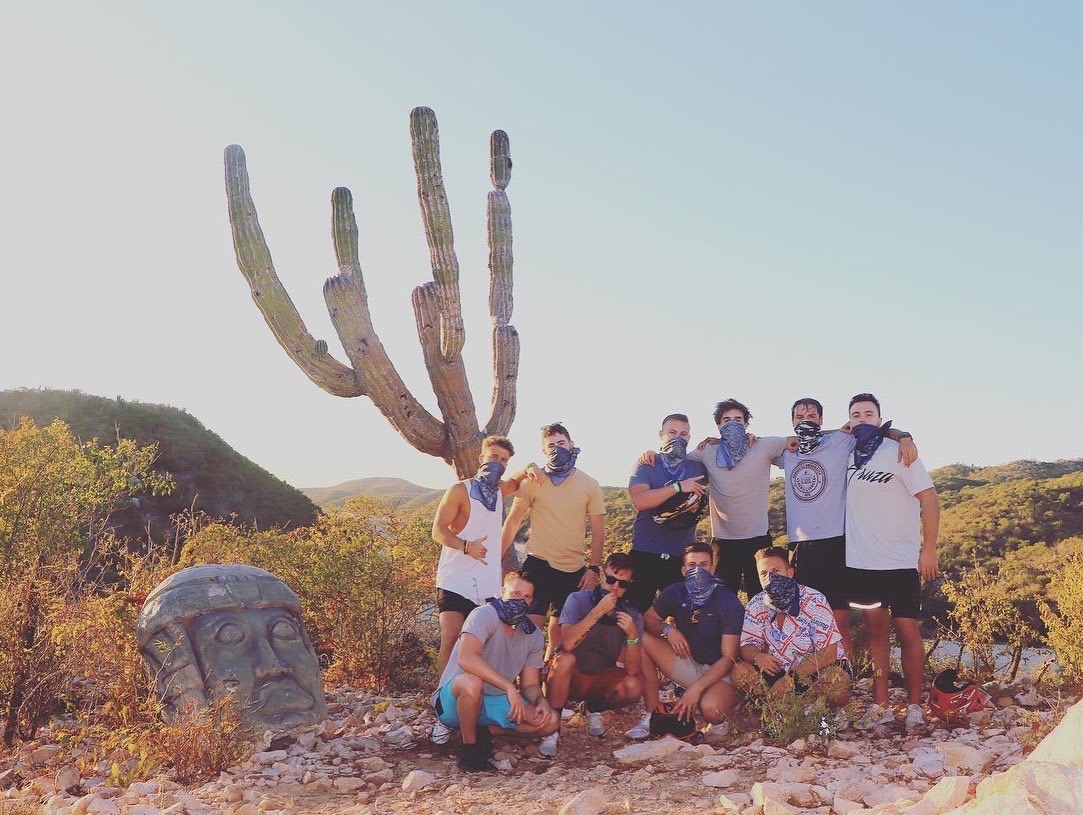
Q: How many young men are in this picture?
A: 10